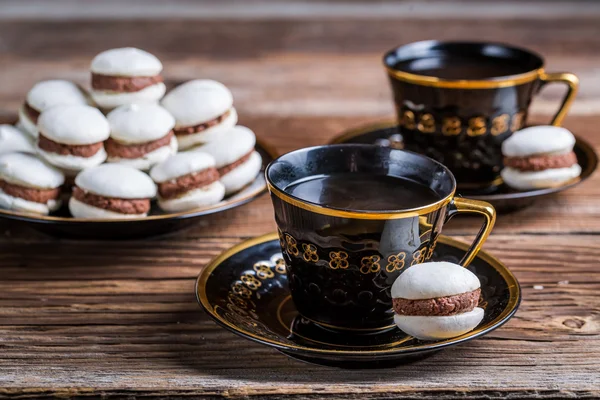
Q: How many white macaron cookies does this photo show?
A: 12